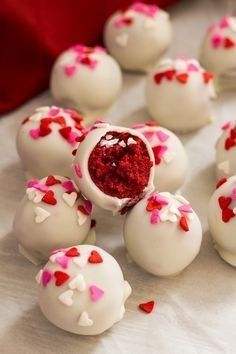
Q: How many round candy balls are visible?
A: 12